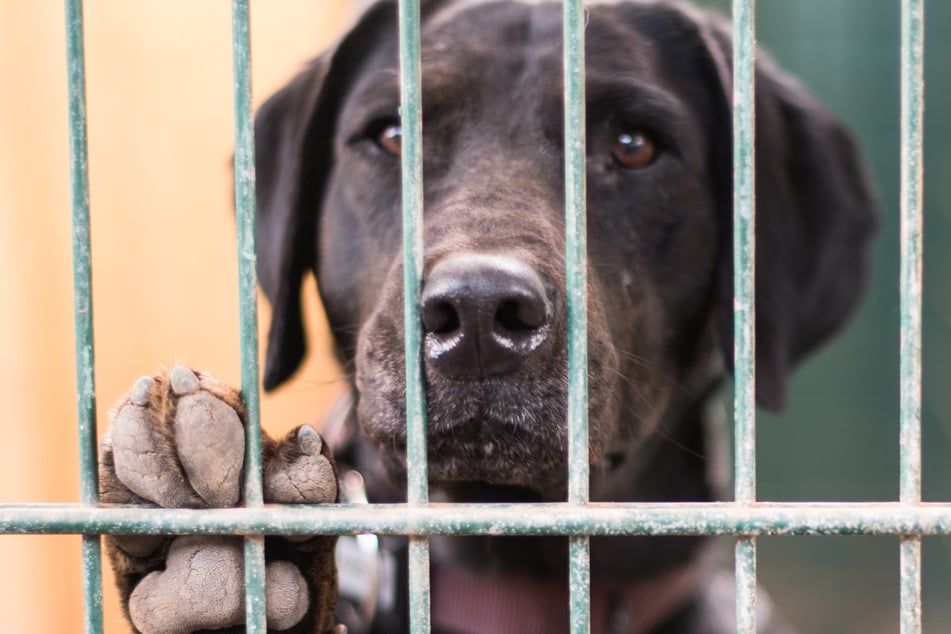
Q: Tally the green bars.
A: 7